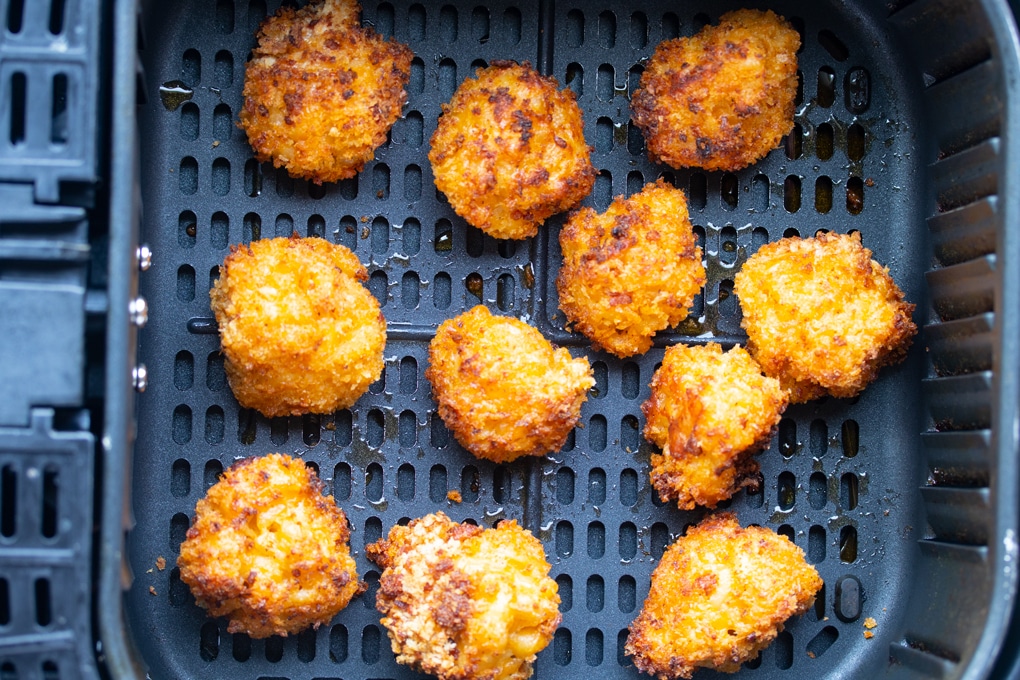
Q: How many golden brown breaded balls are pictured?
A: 11